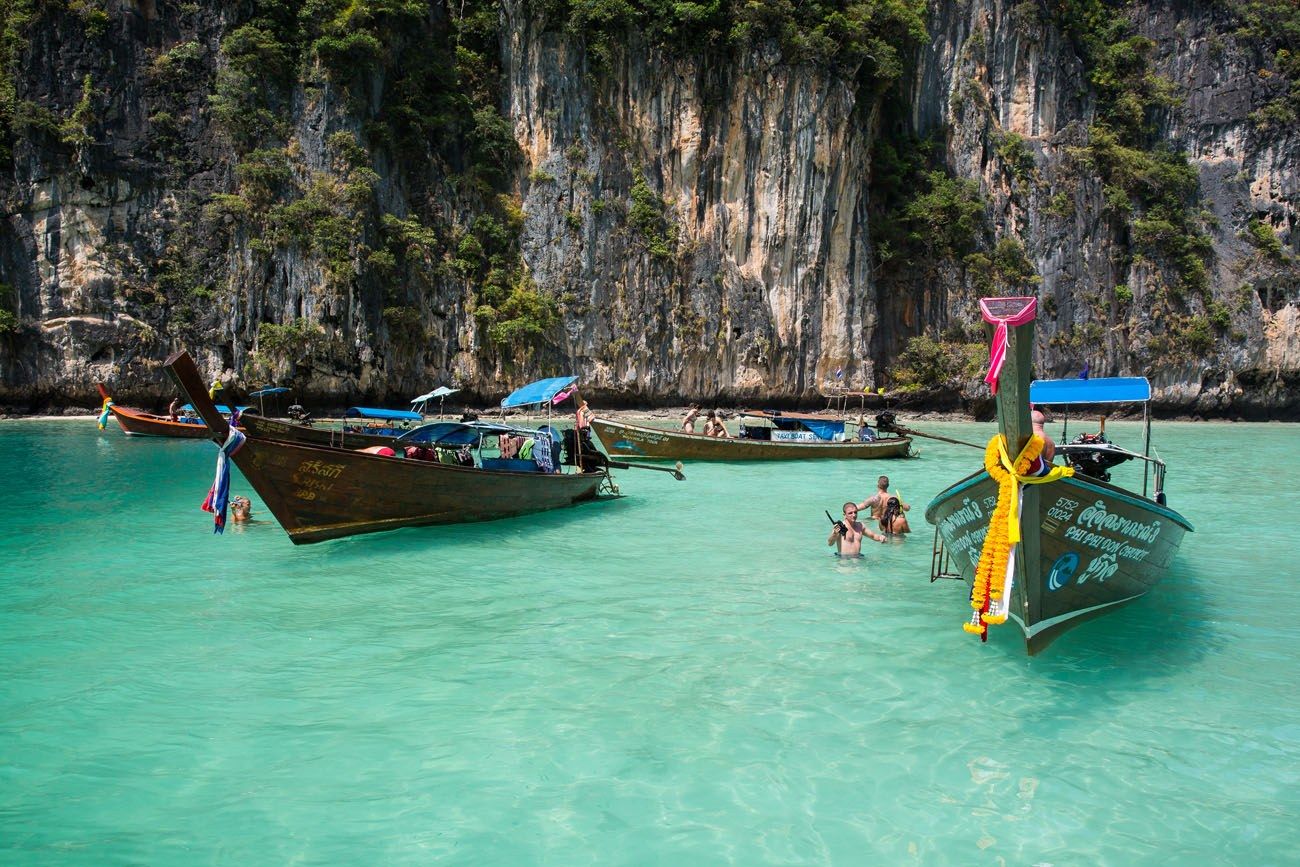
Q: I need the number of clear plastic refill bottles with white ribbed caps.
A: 0